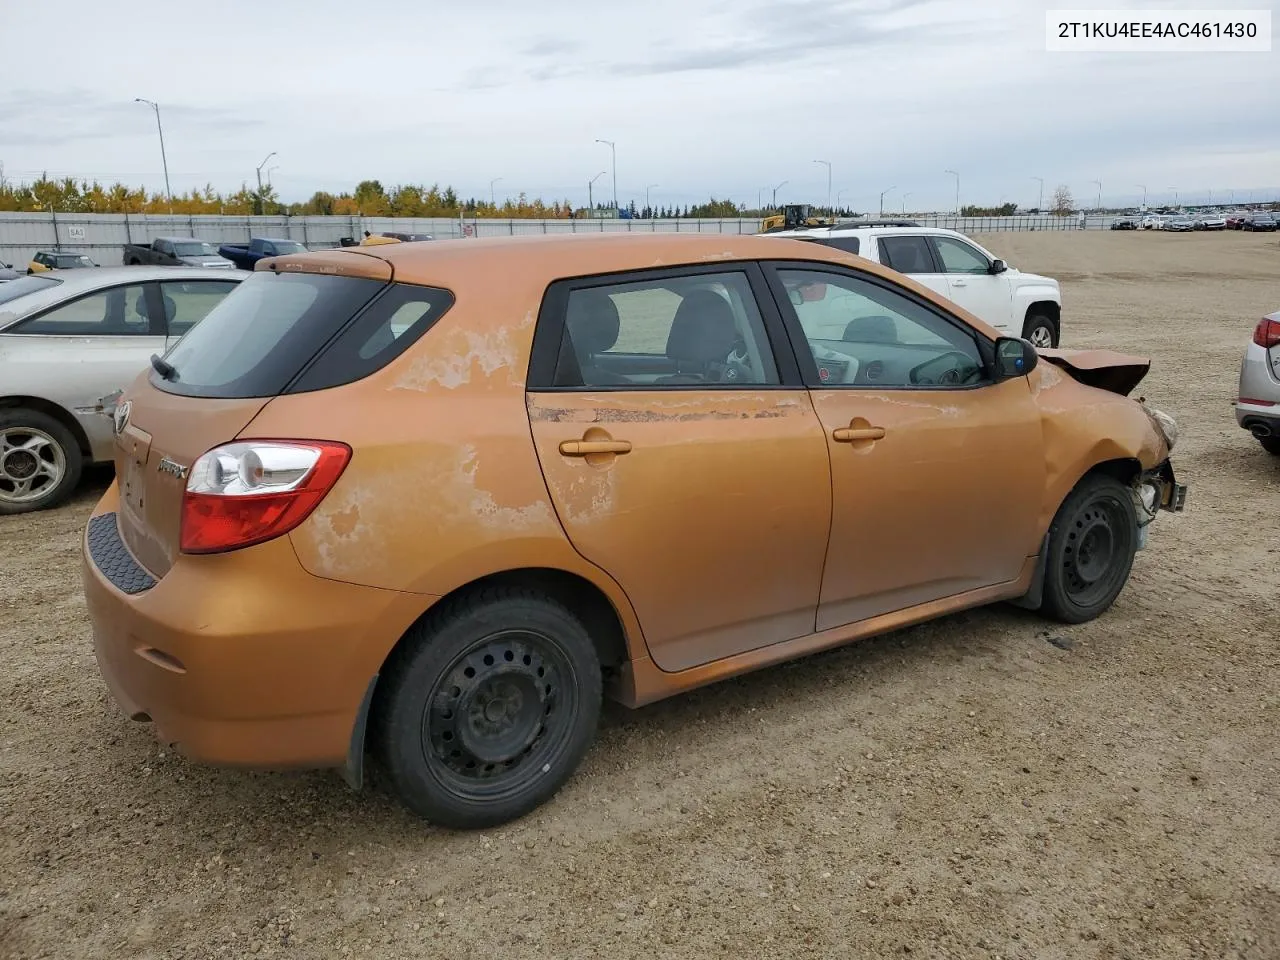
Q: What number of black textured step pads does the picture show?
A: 1